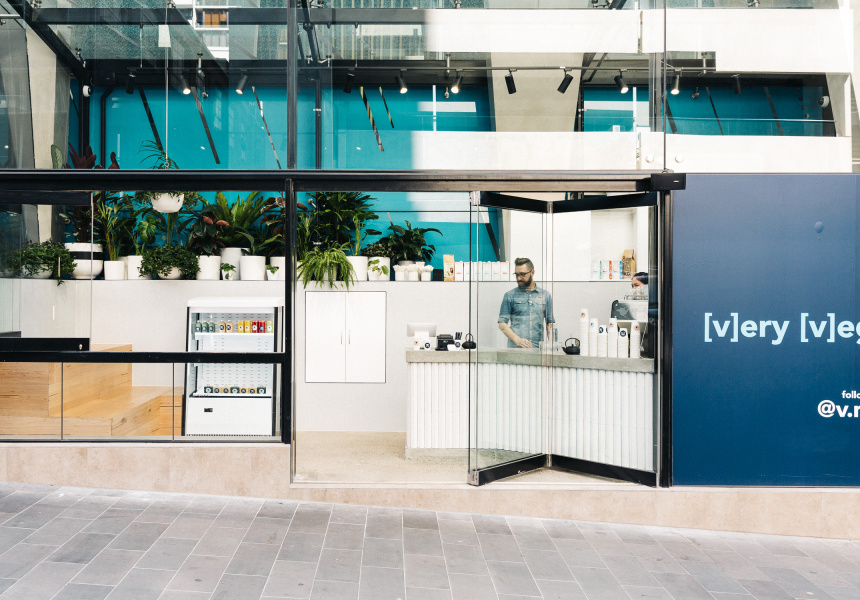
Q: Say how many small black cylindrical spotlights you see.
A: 11